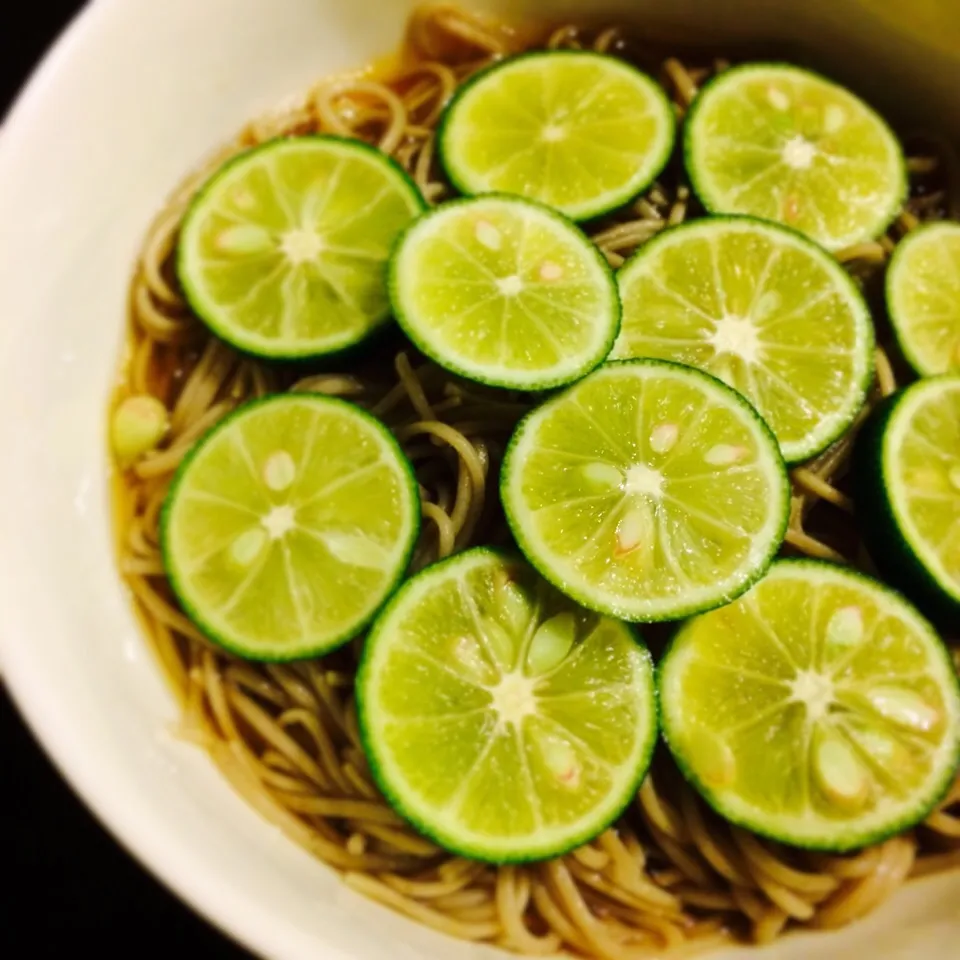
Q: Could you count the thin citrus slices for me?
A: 11